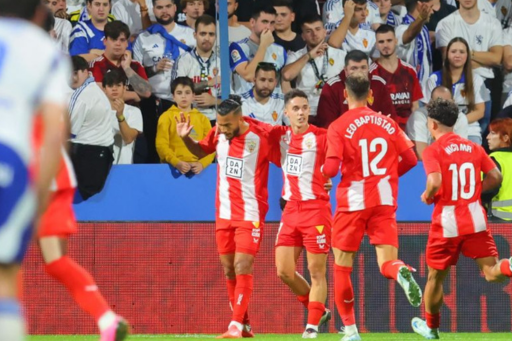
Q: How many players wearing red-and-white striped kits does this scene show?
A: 5